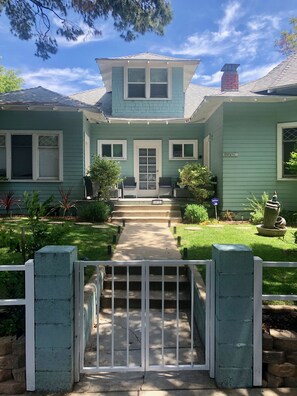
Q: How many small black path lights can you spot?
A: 8